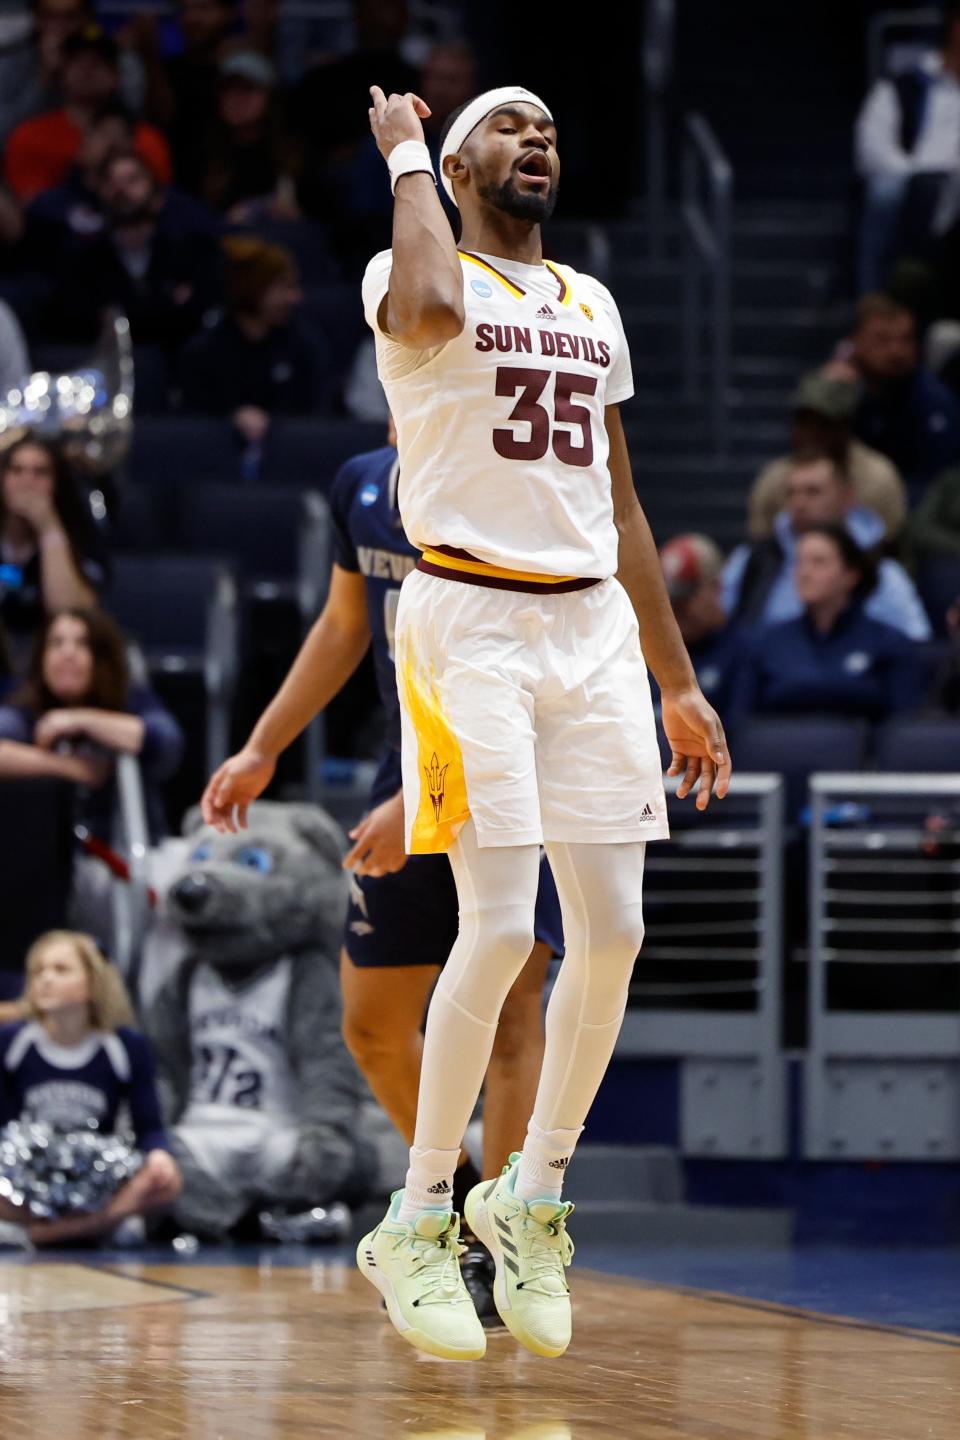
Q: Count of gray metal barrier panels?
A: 2